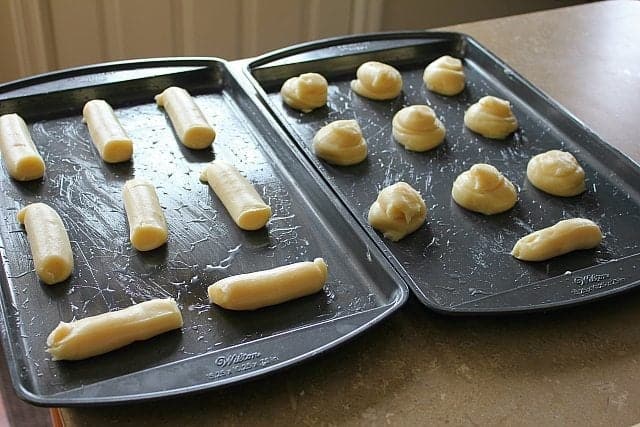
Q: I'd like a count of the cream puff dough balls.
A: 9